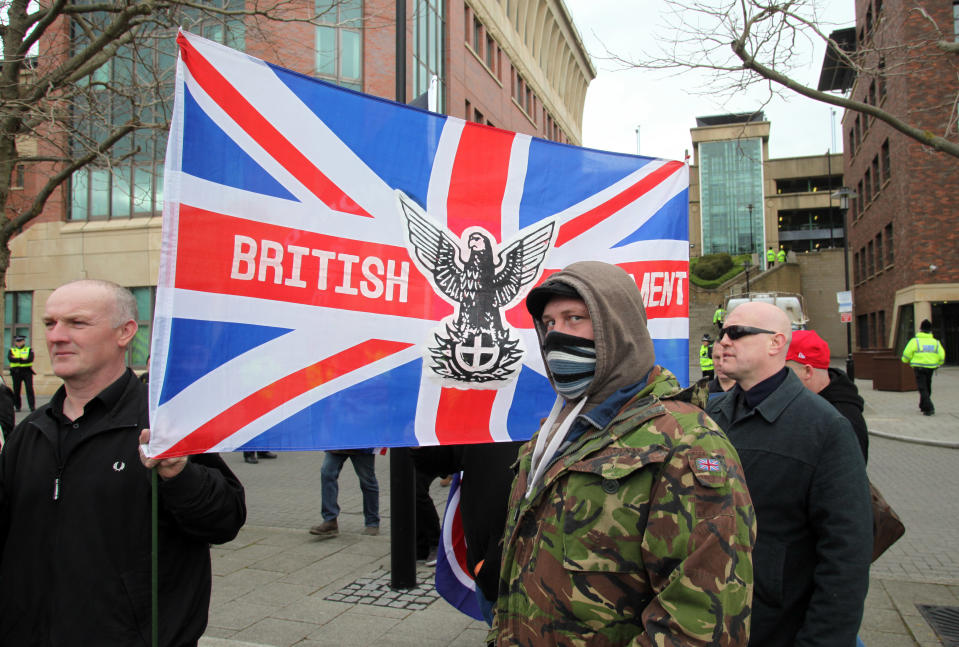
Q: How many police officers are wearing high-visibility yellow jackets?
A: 6